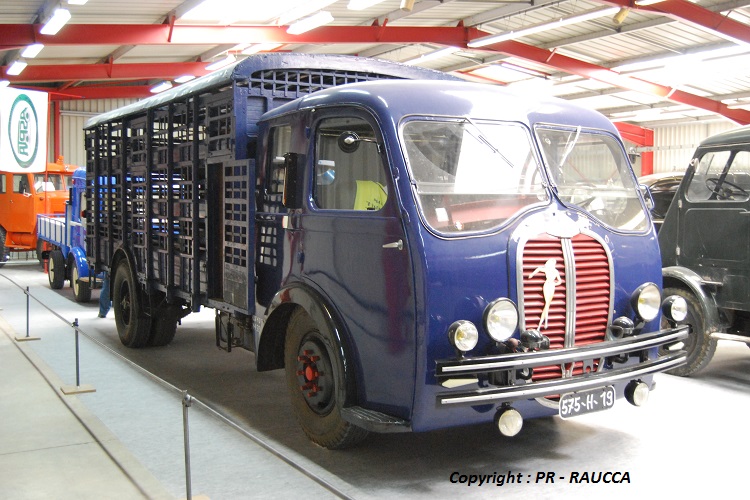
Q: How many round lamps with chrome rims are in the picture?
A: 6